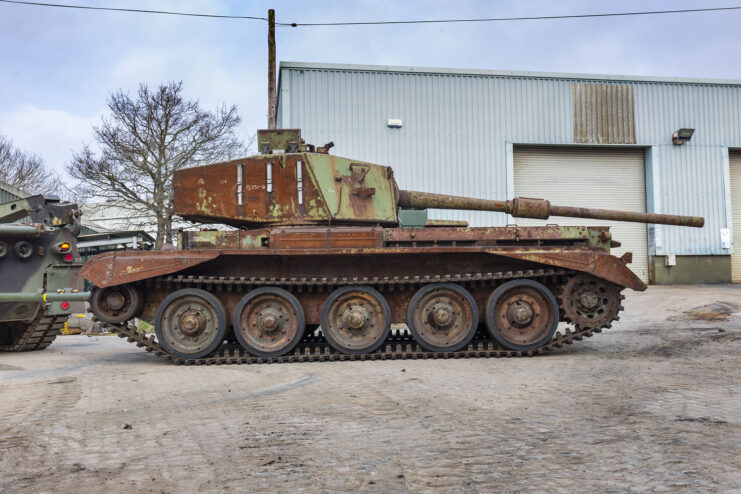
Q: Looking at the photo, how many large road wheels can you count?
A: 5